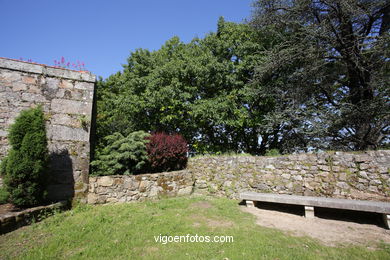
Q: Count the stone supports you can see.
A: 3